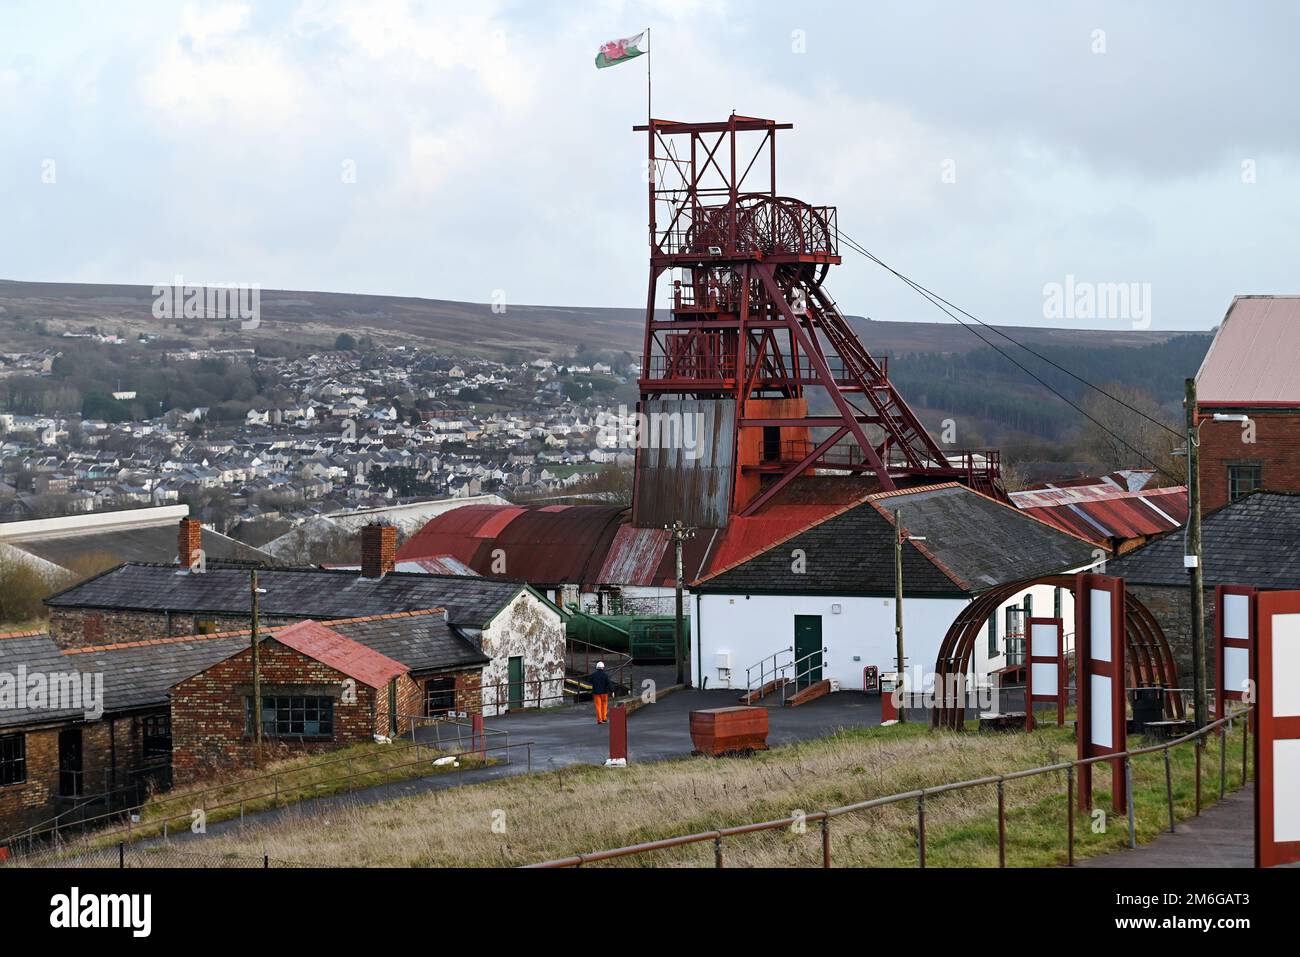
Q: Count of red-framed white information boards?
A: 4